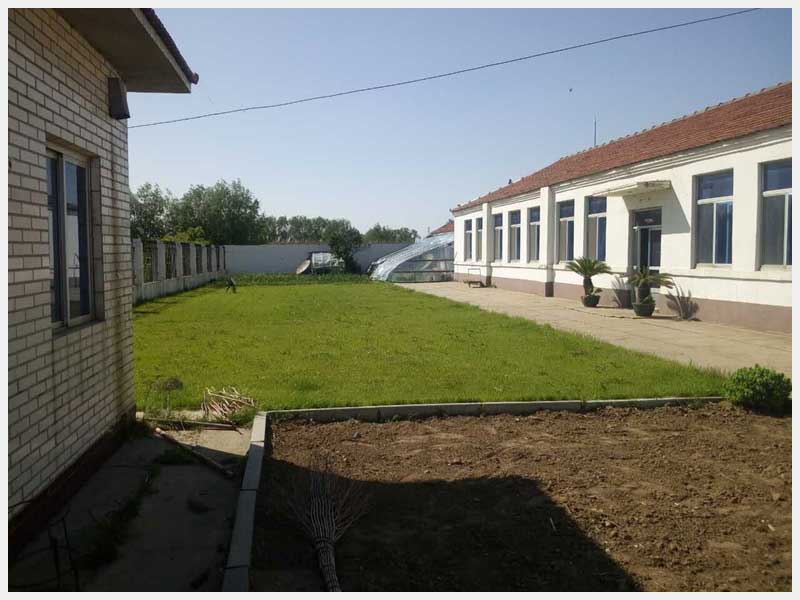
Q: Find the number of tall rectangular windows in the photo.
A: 10